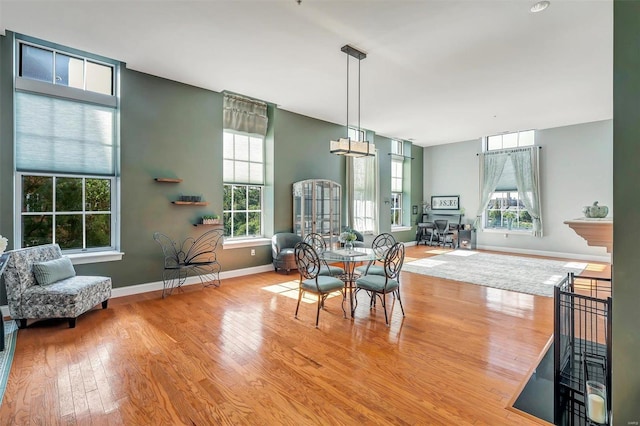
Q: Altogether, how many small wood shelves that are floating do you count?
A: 3